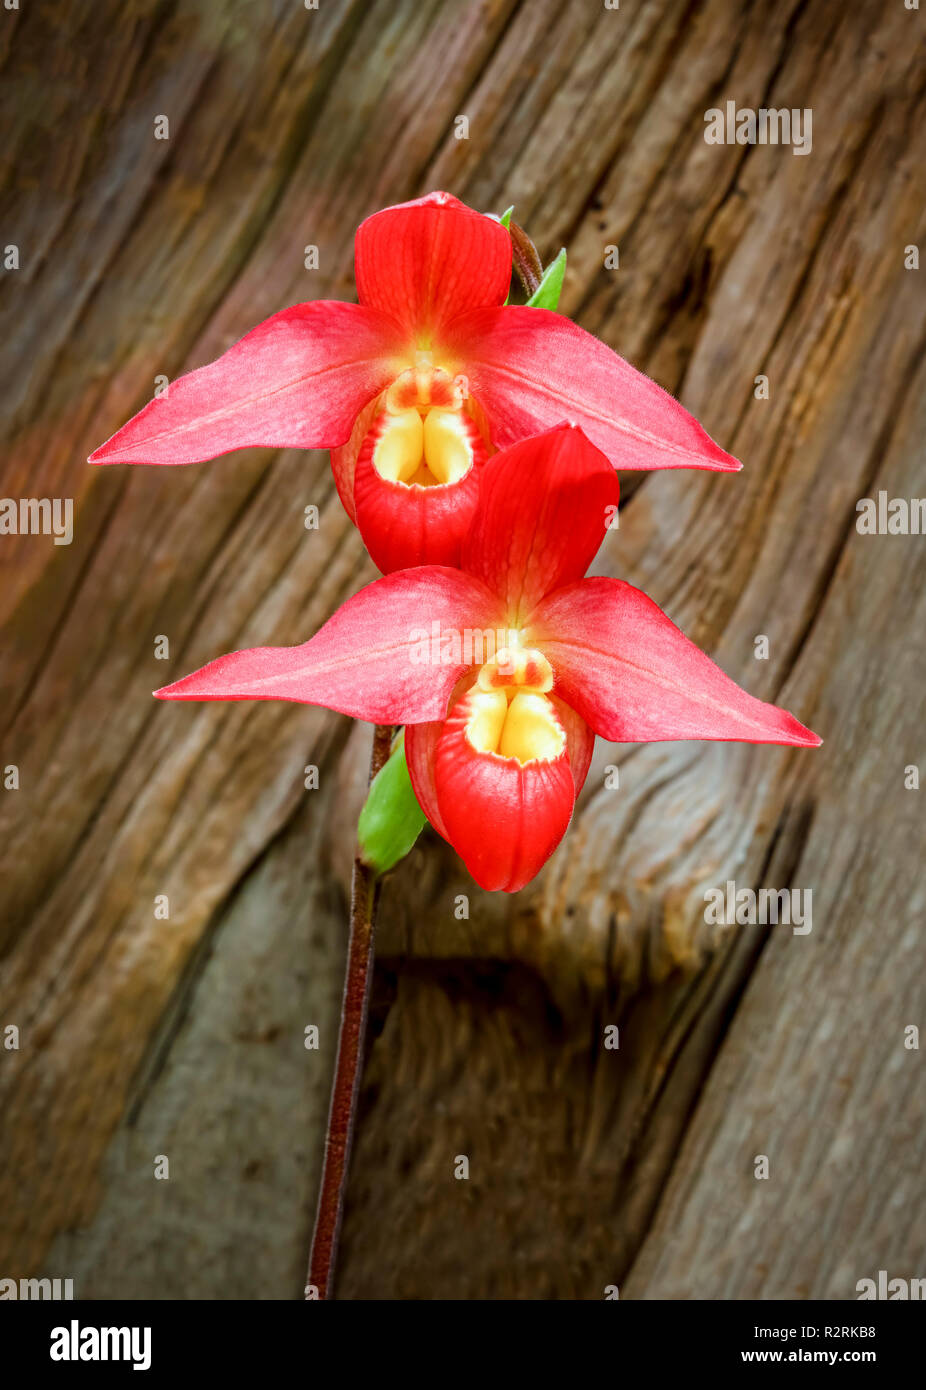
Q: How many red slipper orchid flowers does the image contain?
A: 2